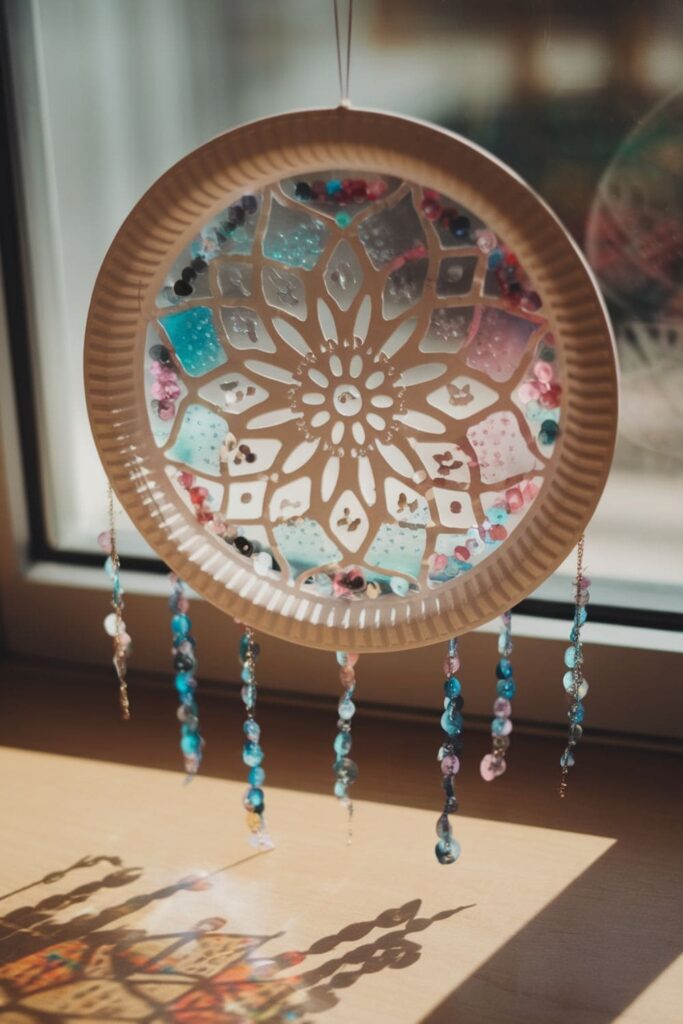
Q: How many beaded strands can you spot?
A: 7